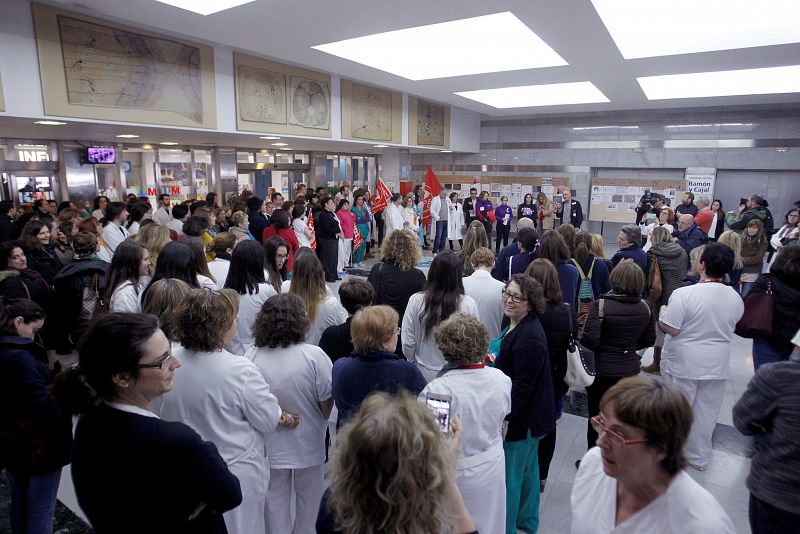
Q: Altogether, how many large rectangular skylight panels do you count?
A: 5